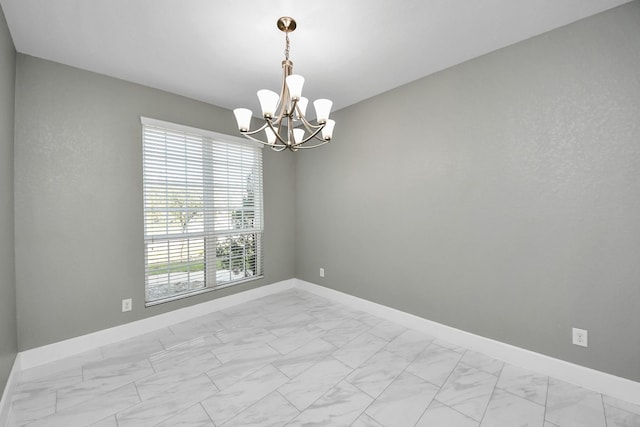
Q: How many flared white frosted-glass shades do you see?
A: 8